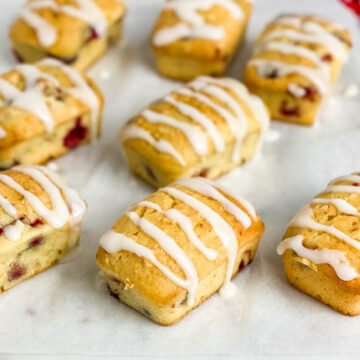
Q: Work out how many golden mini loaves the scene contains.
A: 8